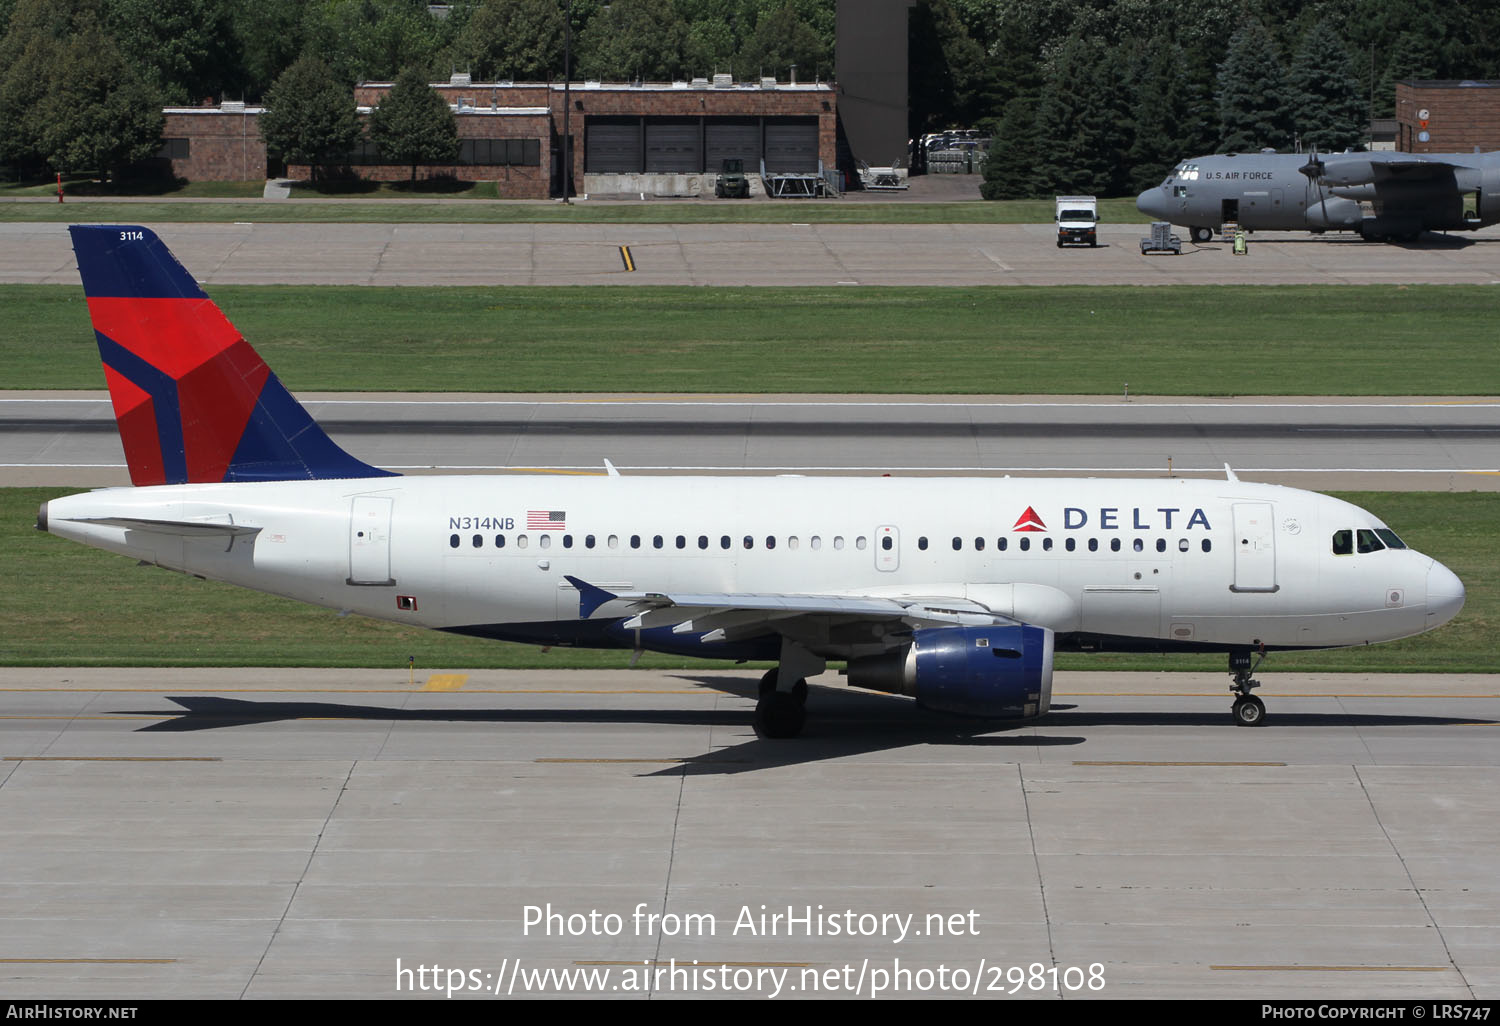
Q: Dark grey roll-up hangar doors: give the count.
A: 4